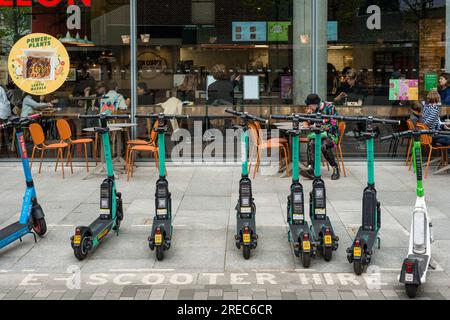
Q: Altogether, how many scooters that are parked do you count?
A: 8